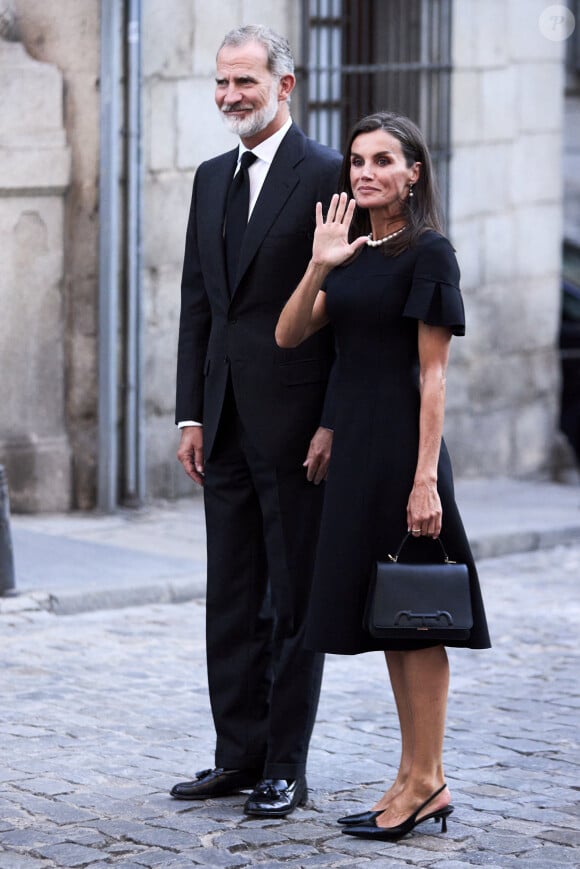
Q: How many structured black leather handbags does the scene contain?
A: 1